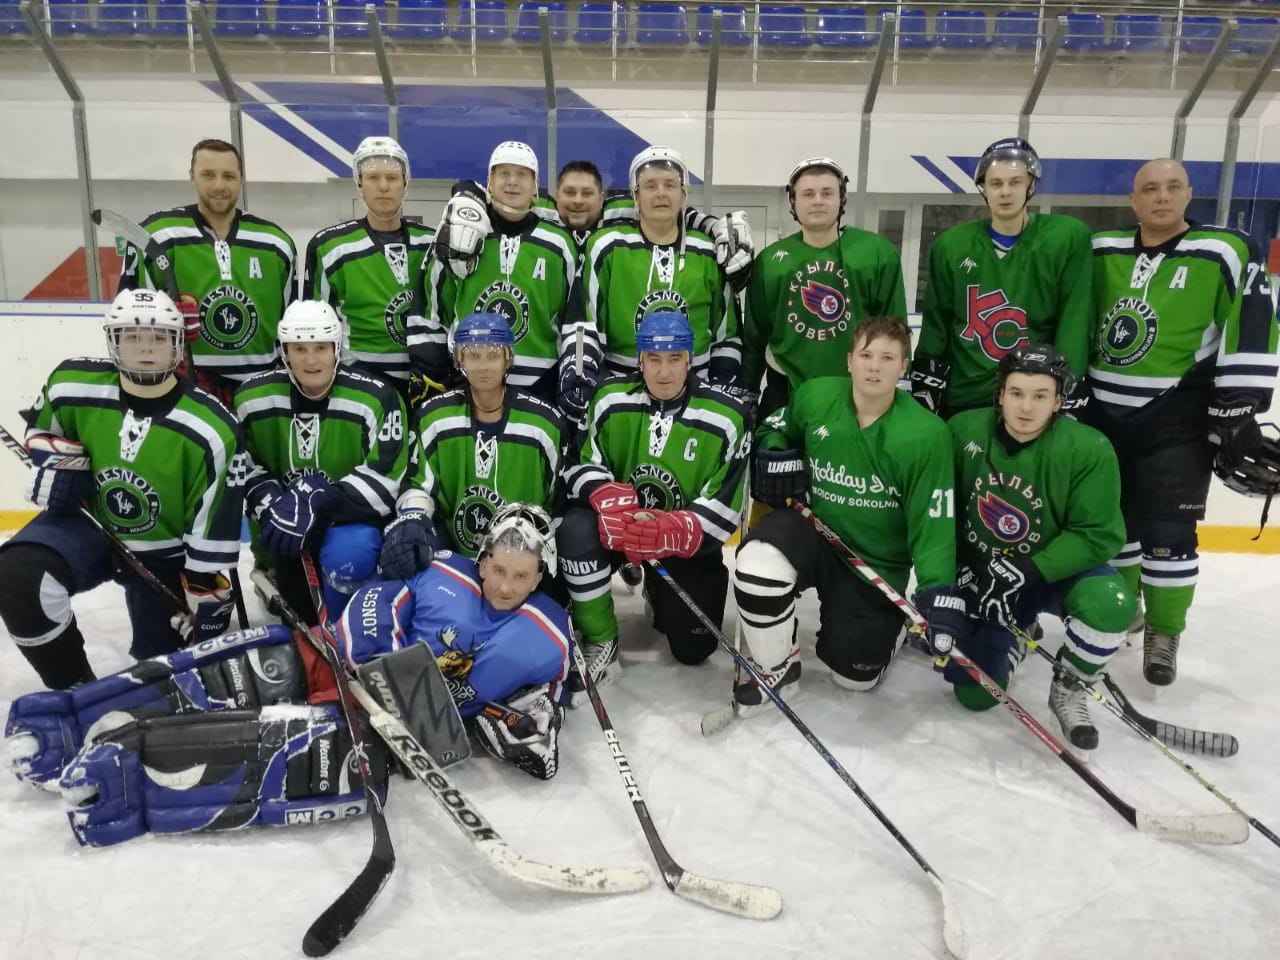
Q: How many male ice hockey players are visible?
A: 15